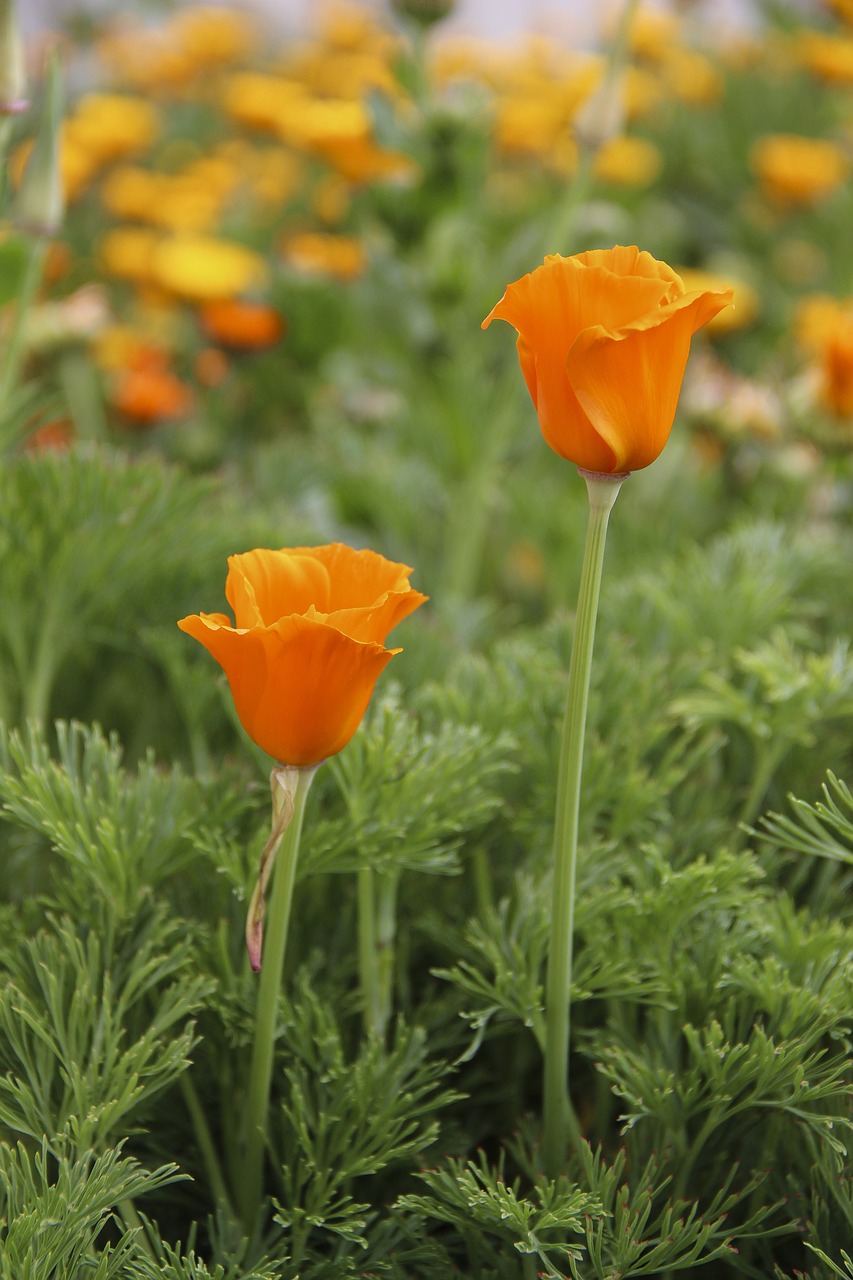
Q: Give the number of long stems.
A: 2